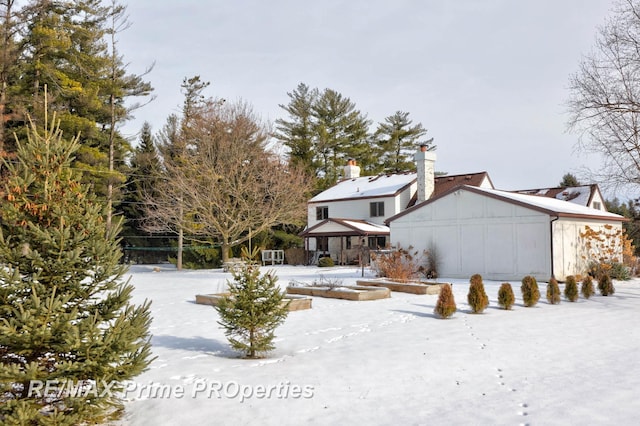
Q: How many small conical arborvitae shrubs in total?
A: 8